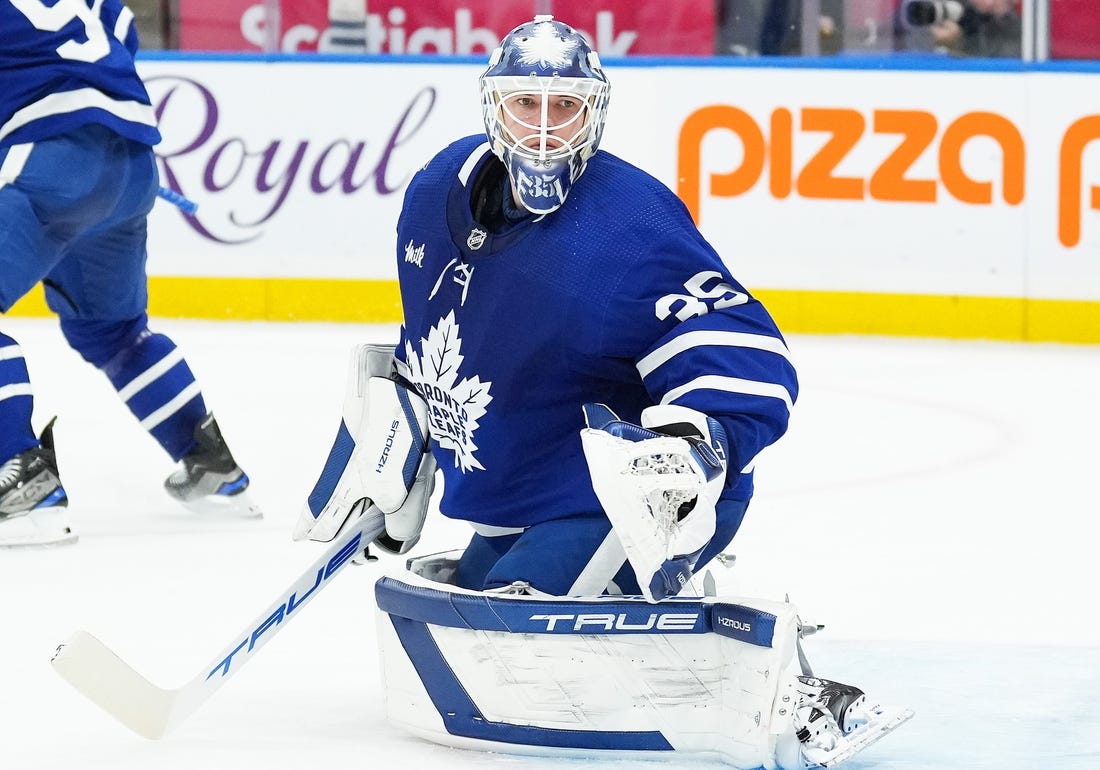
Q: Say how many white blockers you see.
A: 1